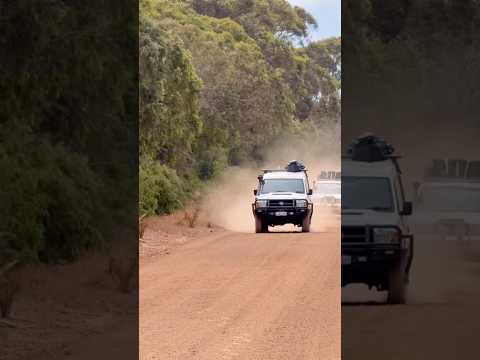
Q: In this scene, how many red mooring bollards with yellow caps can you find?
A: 0